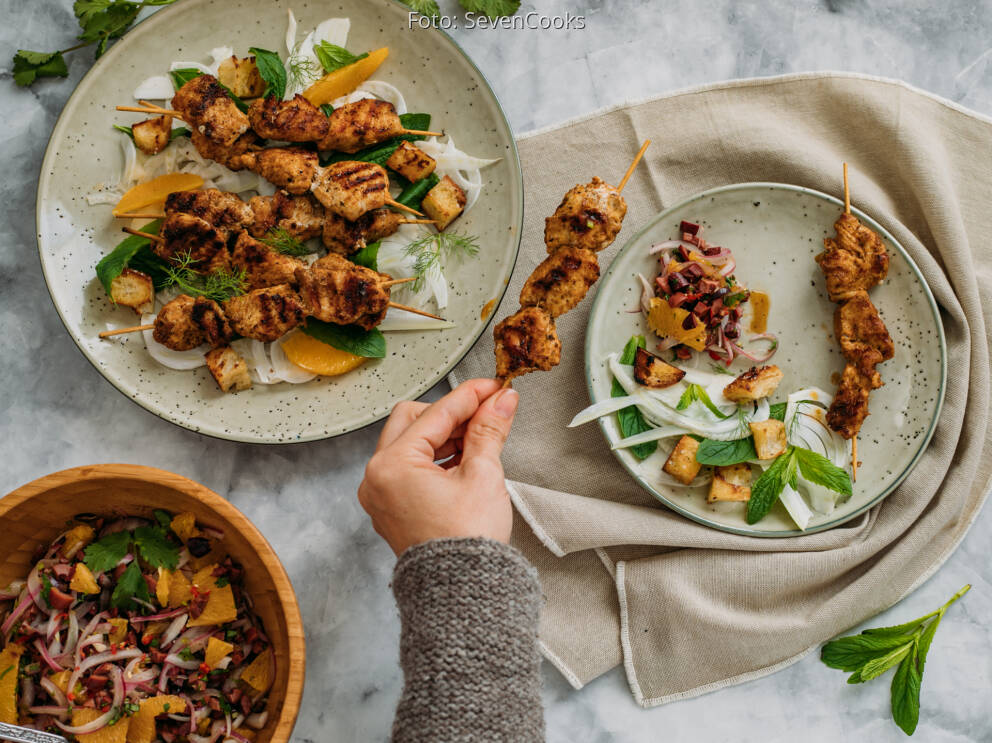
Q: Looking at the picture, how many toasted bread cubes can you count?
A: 11